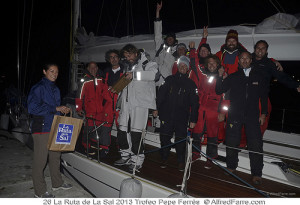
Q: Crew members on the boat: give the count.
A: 11